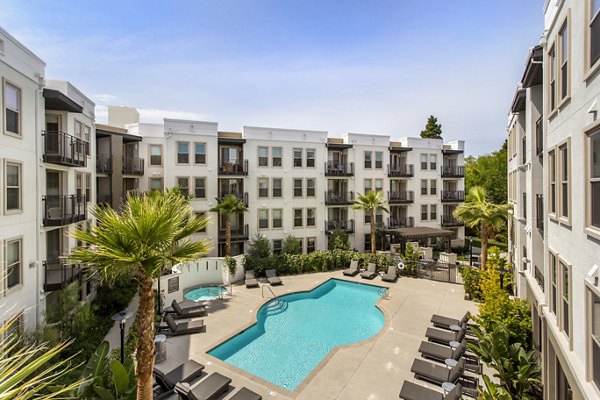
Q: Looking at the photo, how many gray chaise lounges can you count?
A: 15